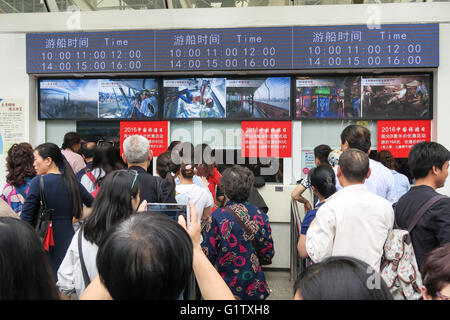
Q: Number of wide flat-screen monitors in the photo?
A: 3